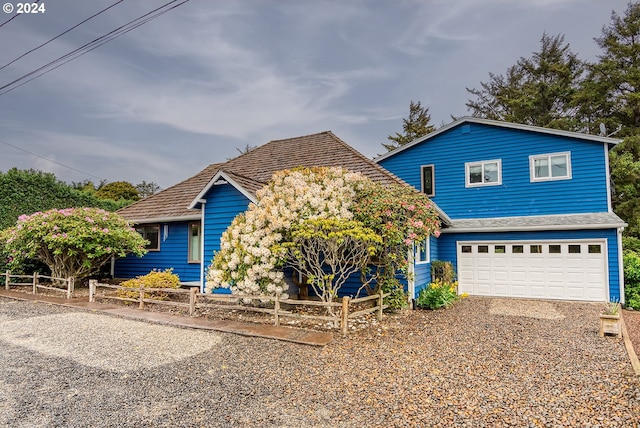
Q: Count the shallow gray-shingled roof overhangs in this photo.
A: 1